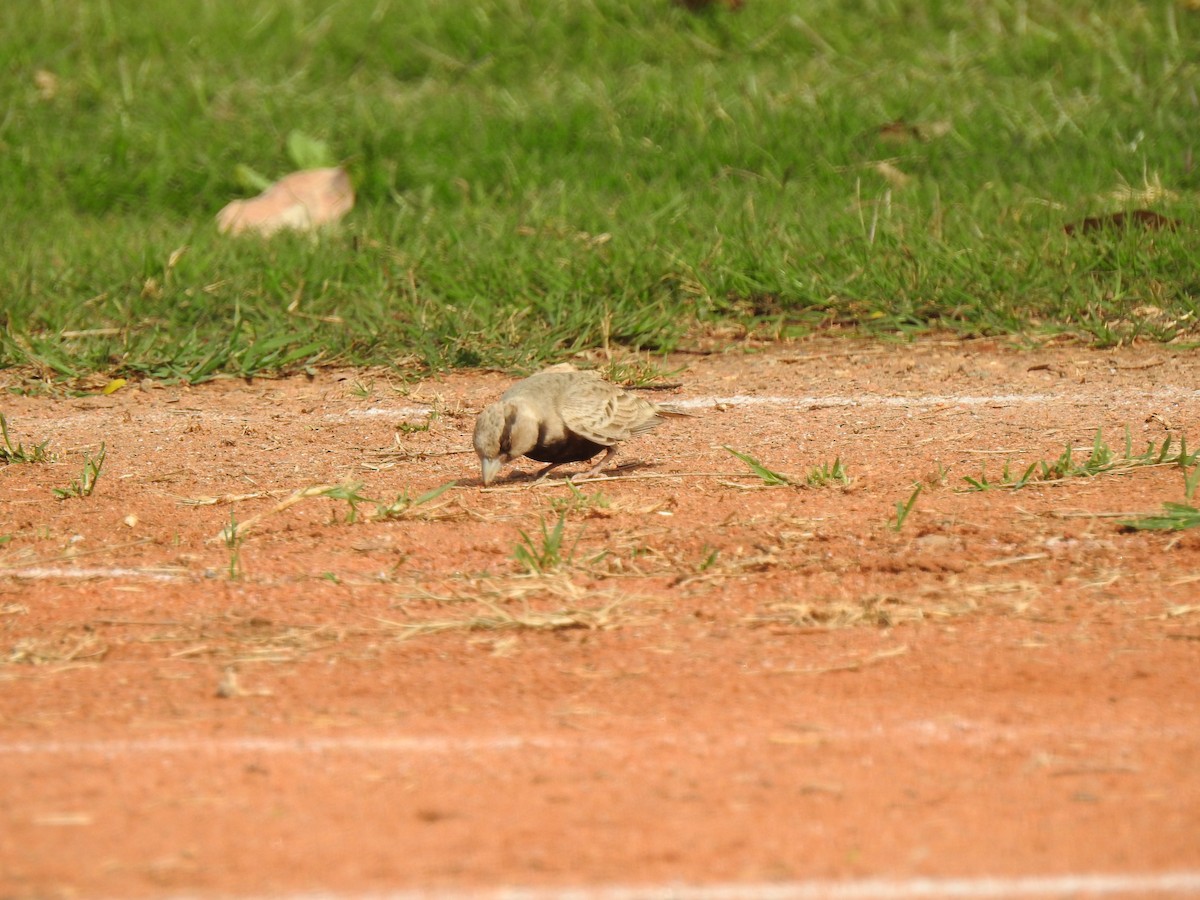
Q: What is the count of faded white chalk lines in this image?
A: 4